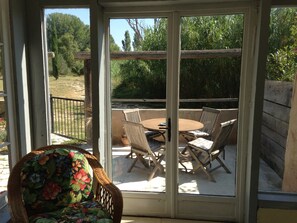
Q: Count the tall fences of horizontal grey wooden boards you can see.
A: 1